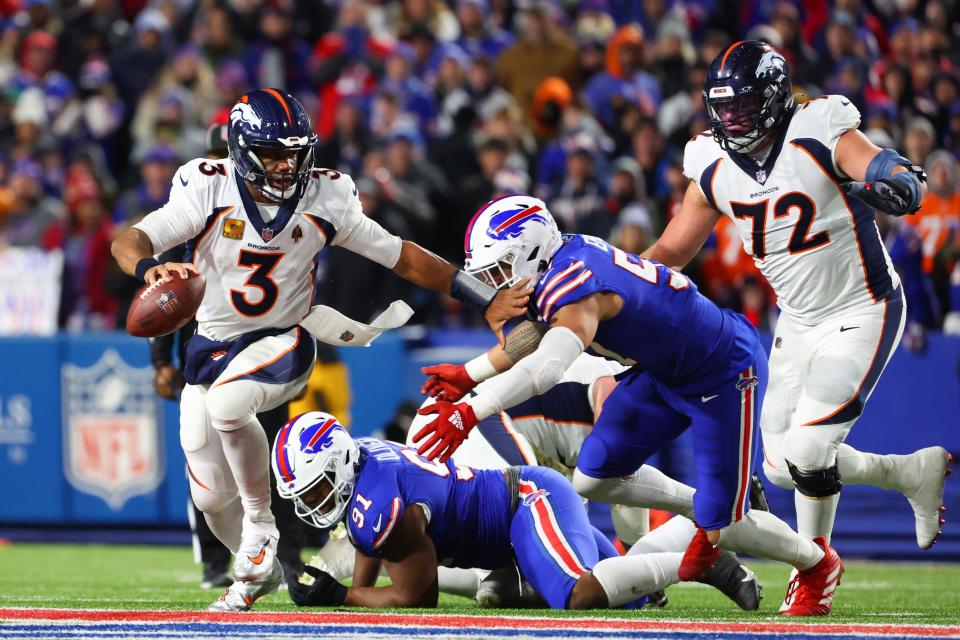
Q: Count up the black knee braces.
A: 1